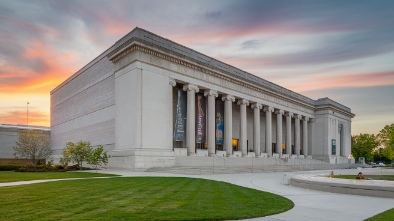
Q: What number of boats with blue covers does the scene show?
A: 0